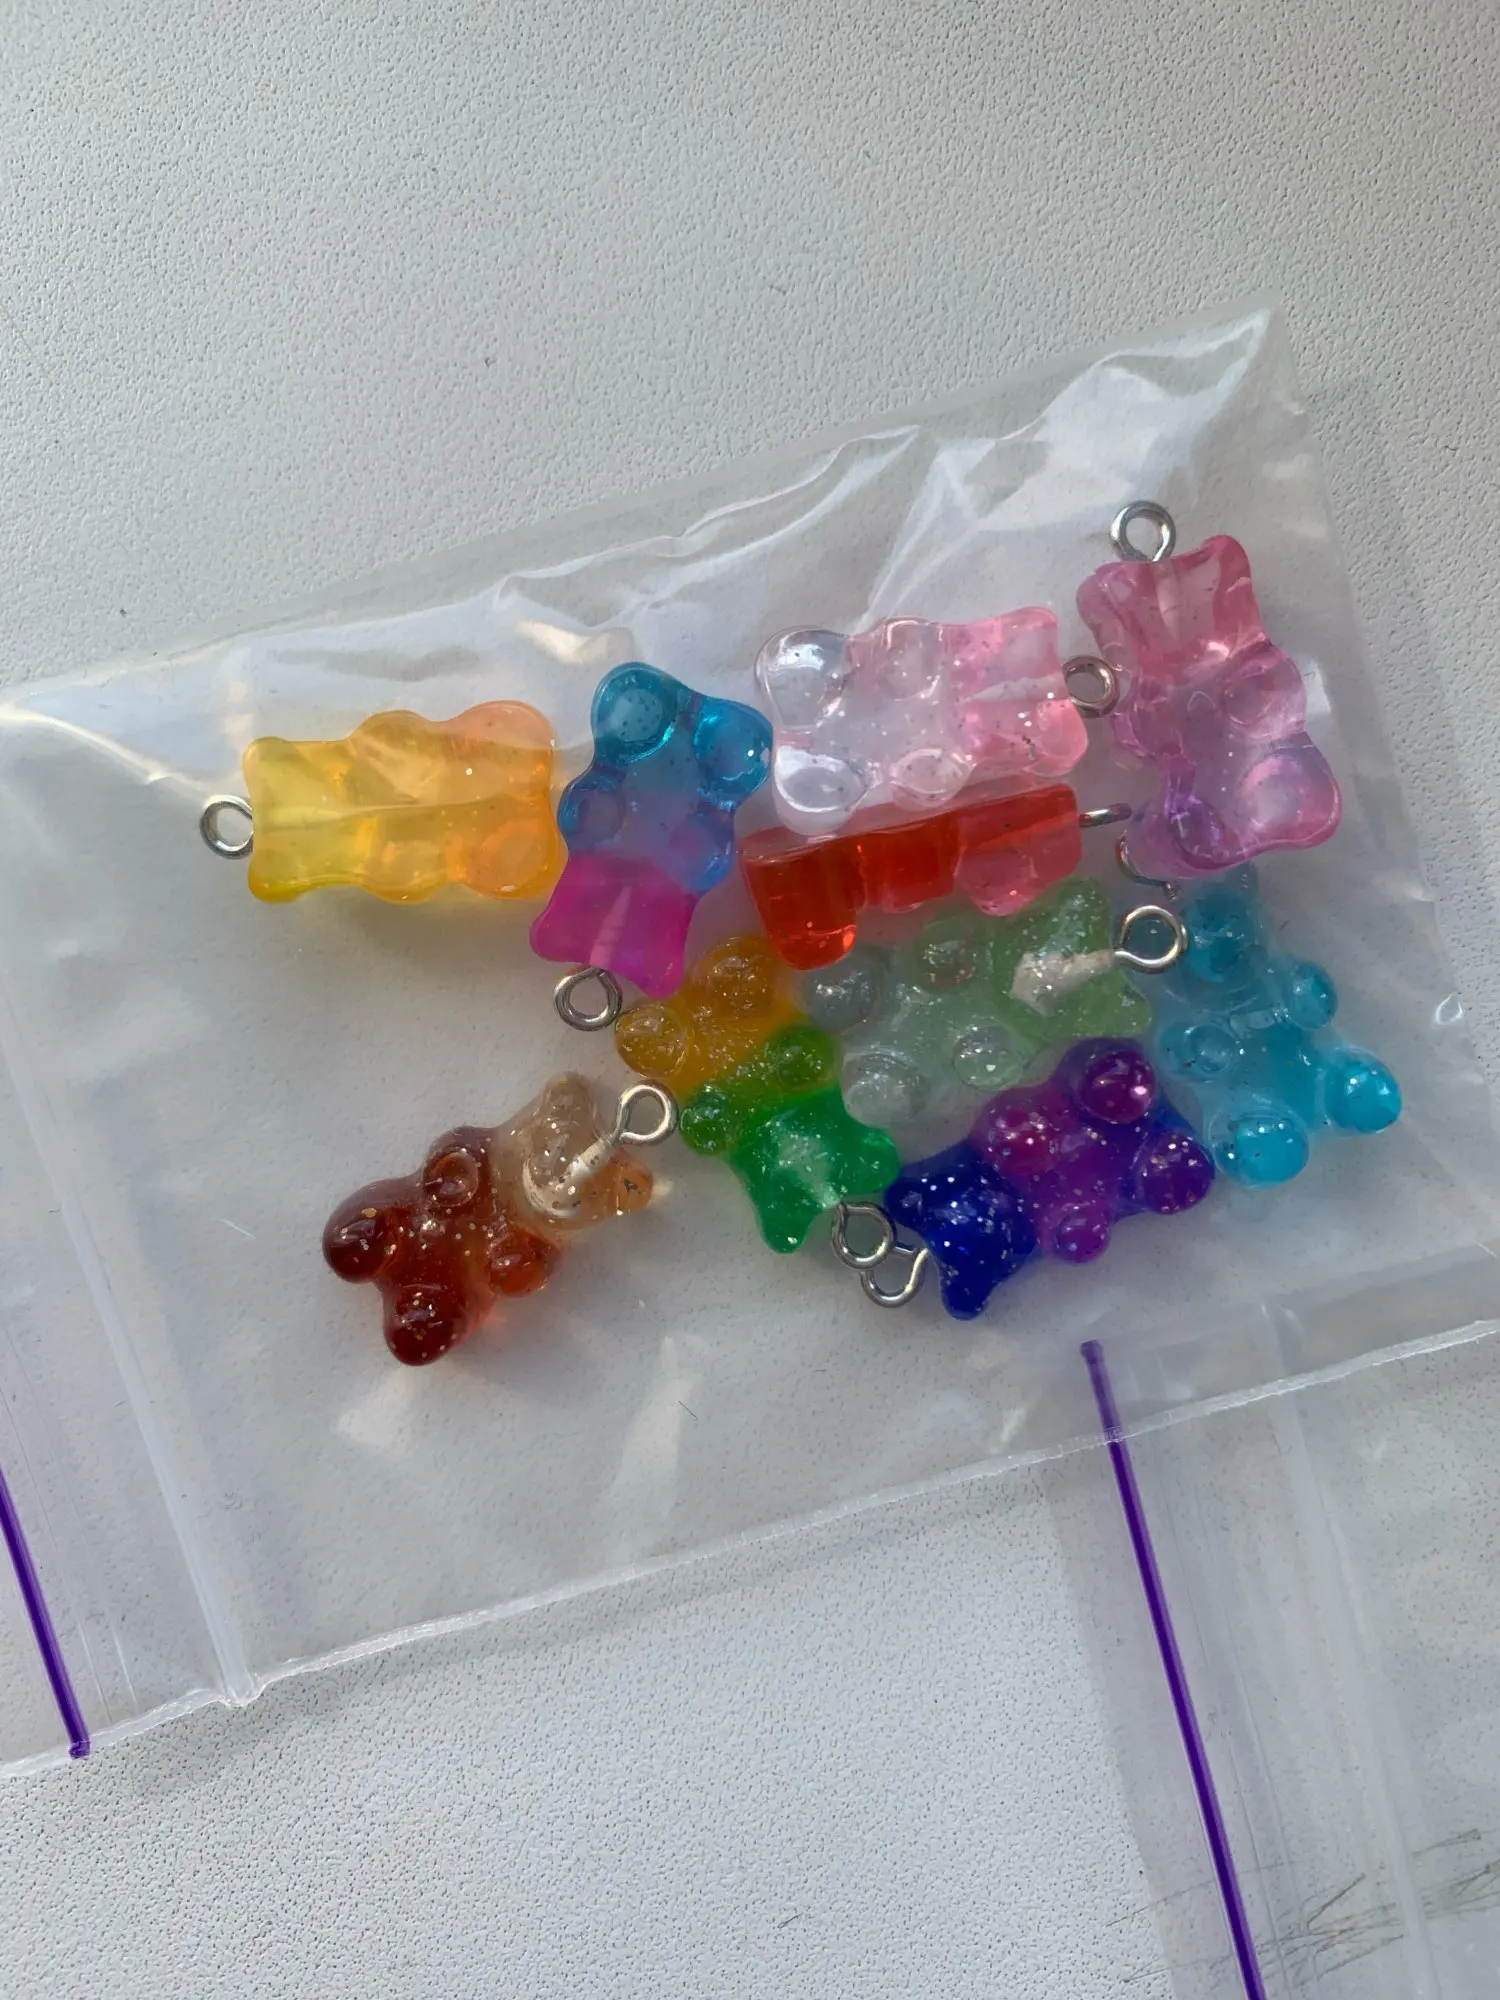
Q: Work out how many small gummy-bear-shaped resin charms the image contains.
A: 10